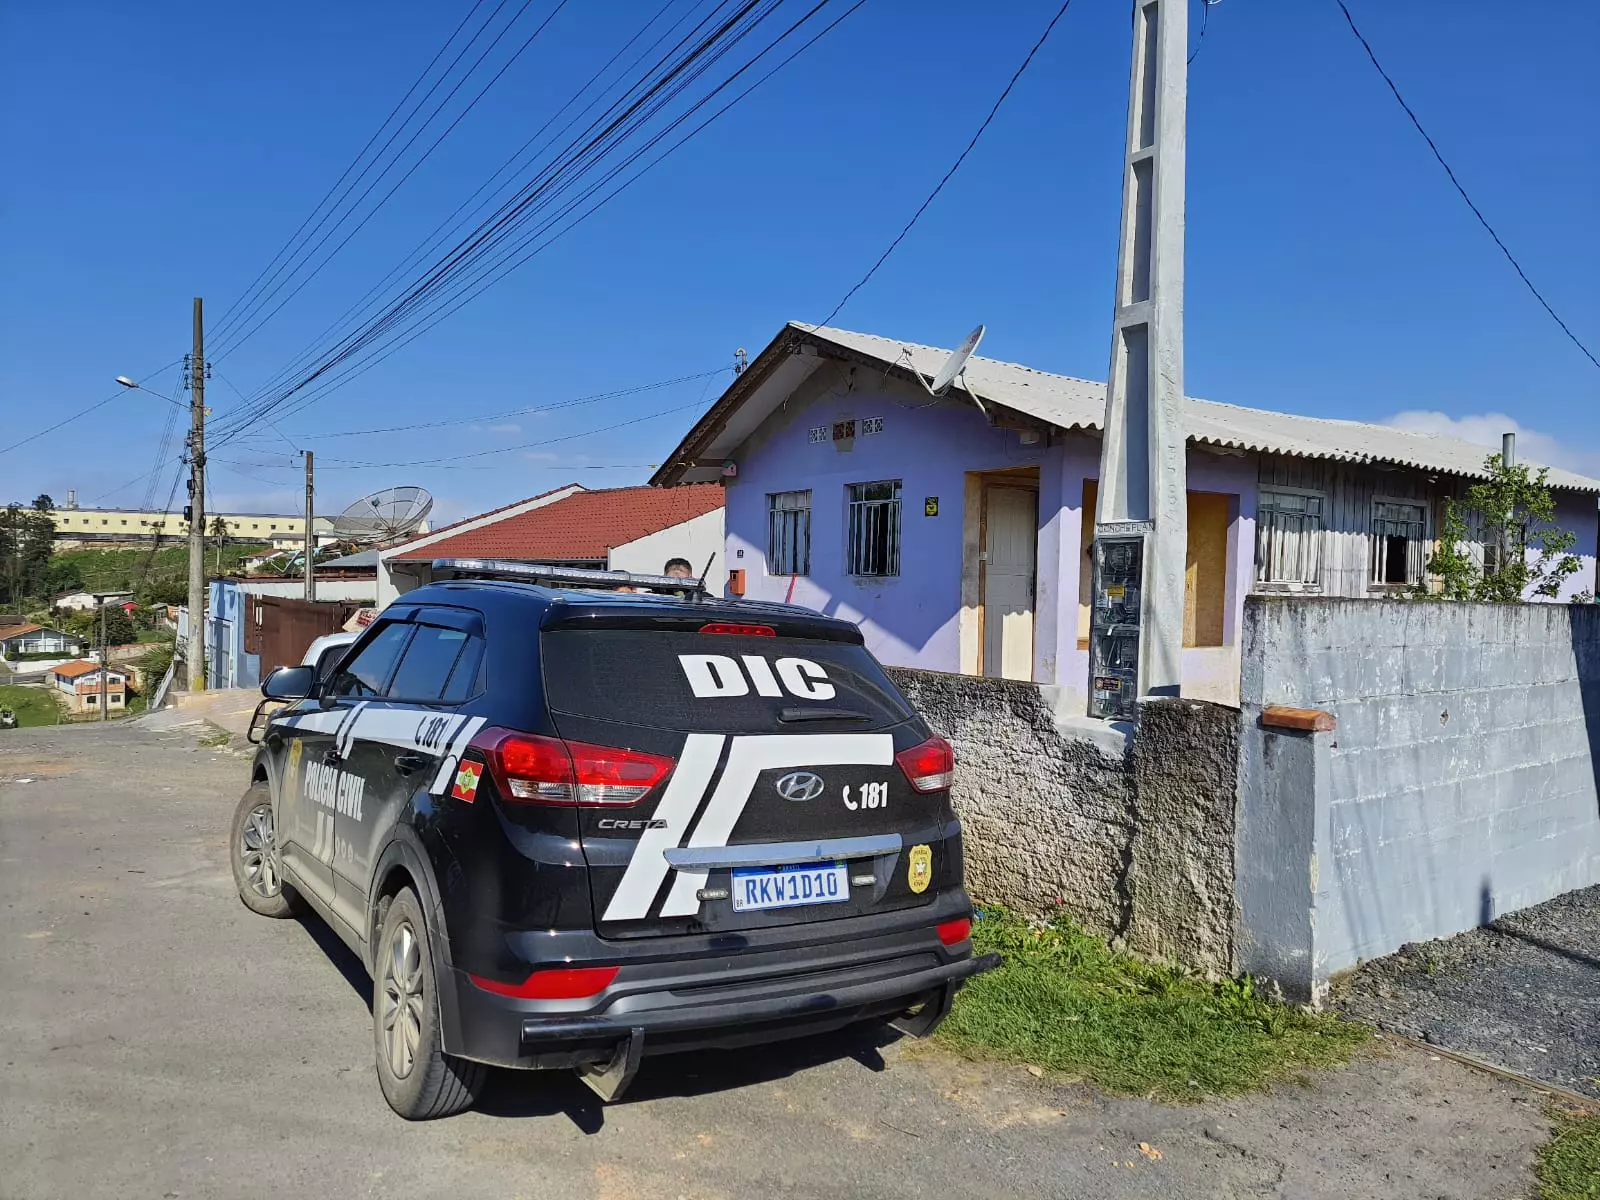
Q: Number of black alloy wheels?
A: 0